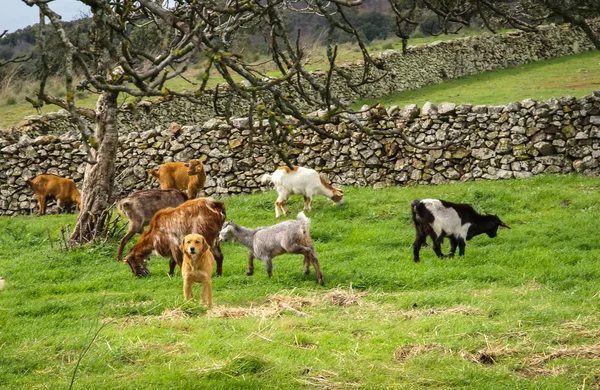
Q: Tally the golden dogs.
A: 1